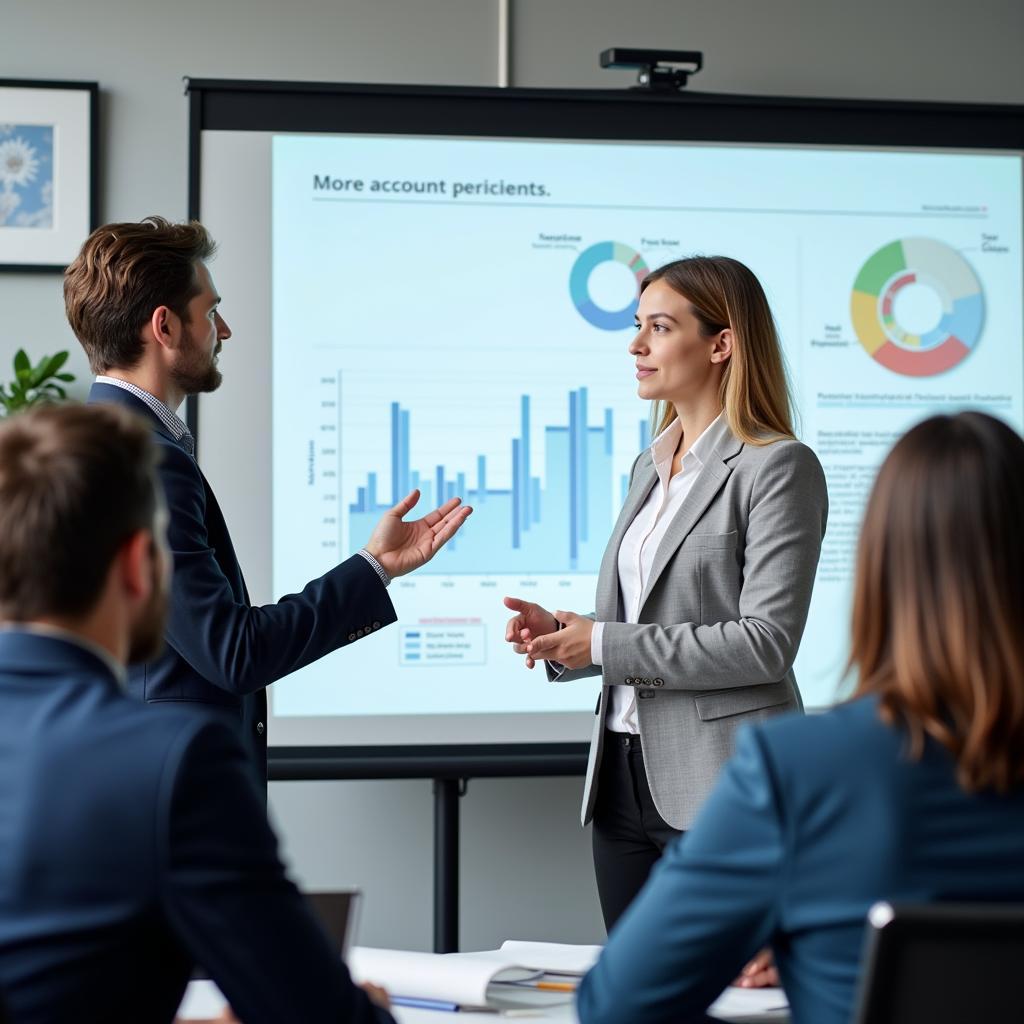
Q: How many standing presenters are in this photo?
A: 2